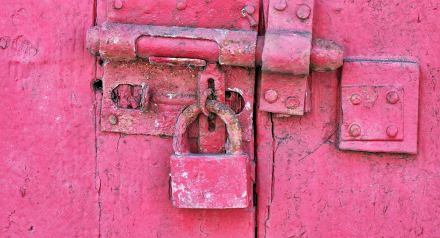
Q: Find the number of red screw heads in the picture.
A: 12